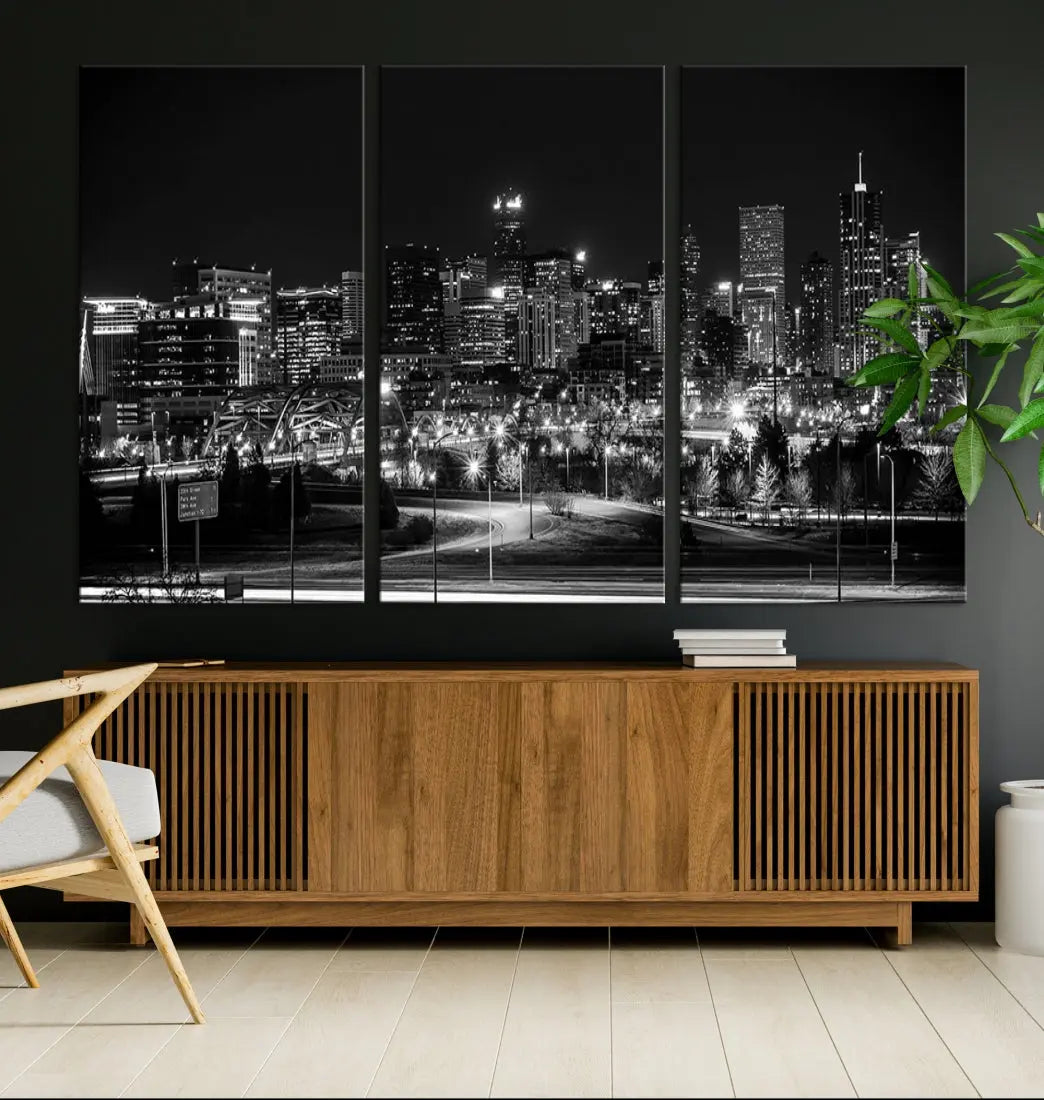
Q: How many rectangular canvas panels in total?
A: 3